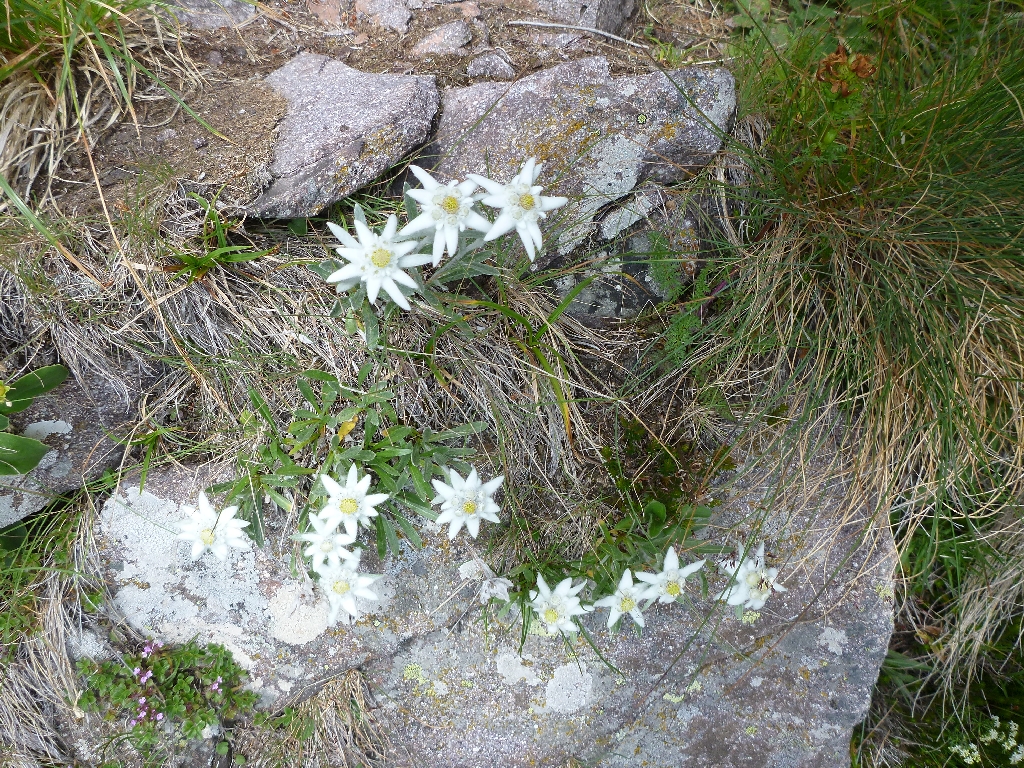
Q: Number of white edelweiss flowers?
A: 12